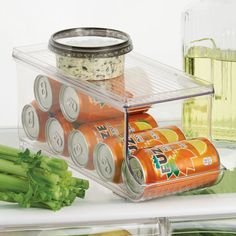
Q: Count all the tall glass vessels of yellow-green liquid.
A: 1